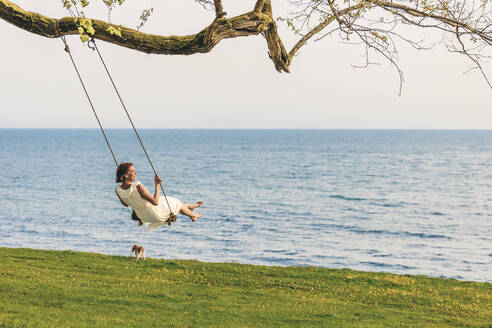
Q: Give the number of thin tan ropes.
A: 2